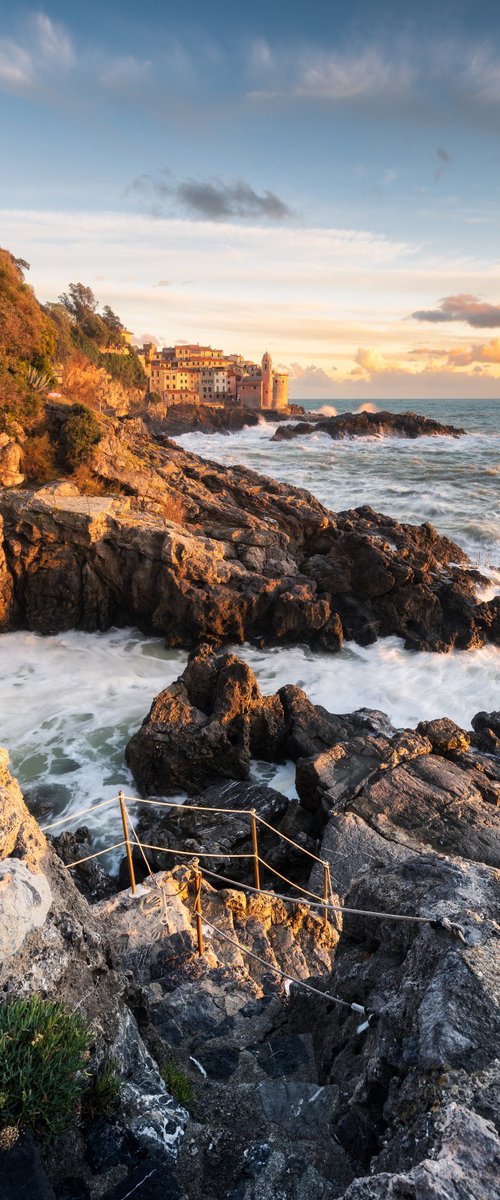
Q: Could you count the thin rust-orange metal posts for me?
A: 4